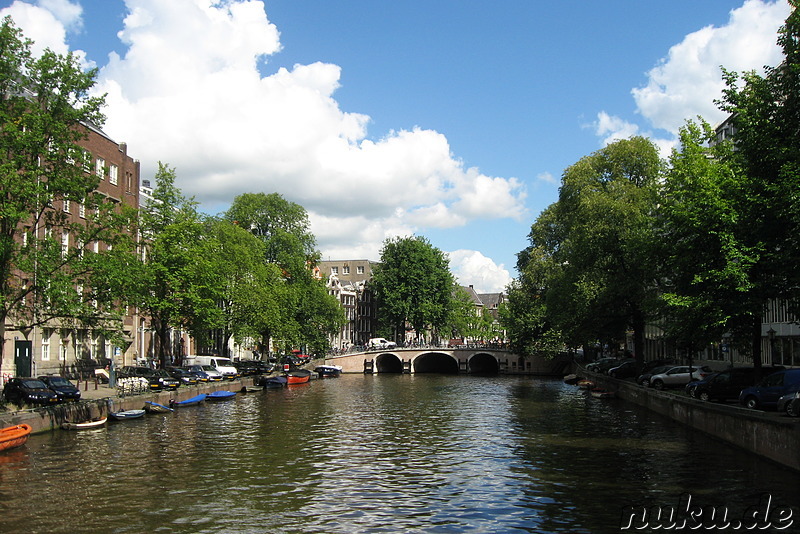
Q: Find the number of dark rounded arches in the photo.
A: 3